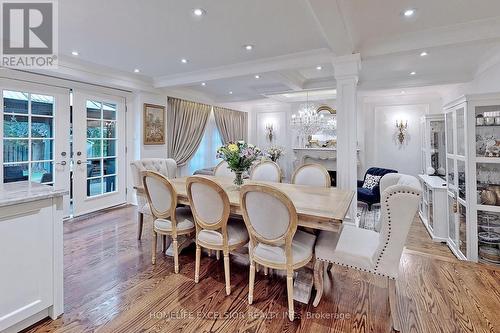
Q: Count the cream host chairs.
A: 2